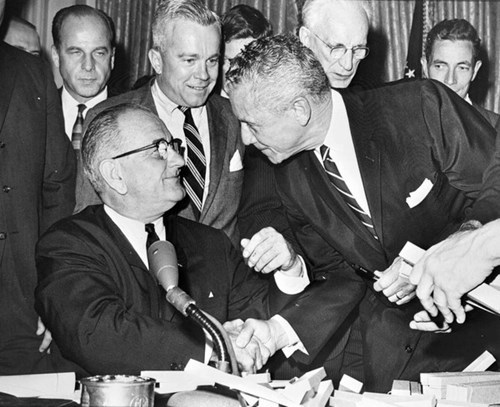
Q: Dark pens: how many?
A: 1